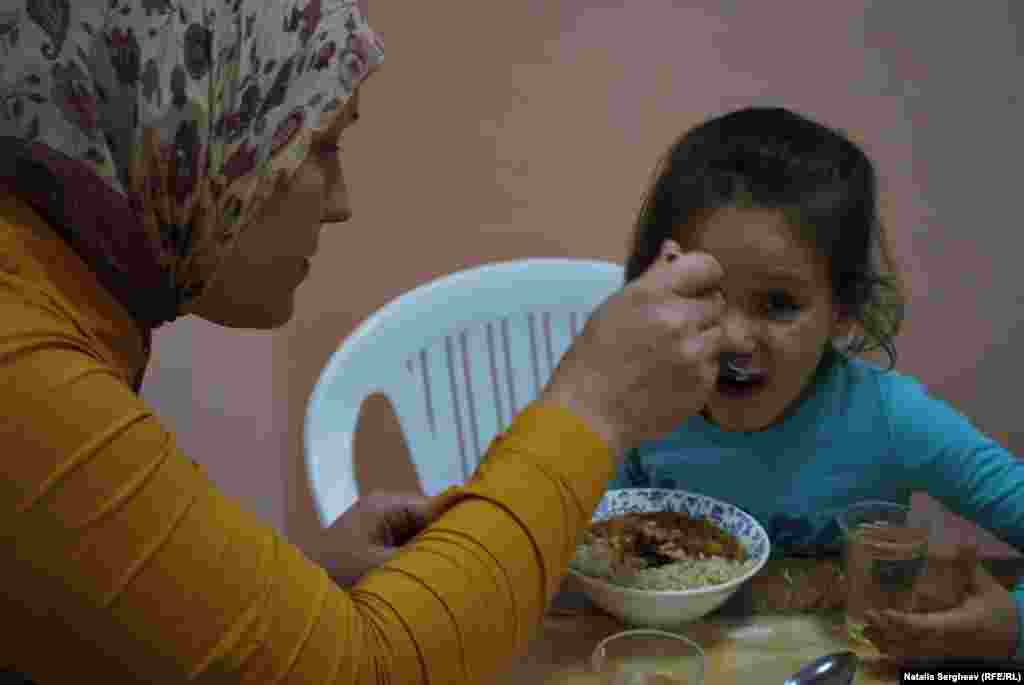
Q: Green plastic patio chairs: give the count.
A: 0